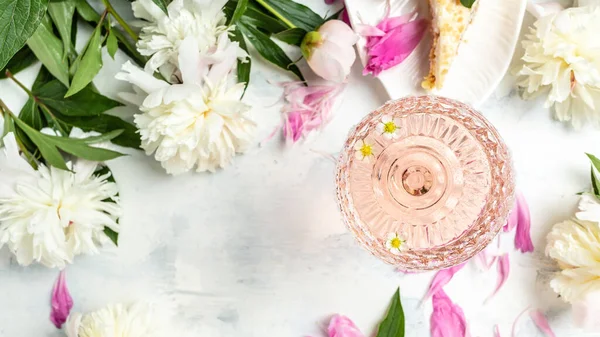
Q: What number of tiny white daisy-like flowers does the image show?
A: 3